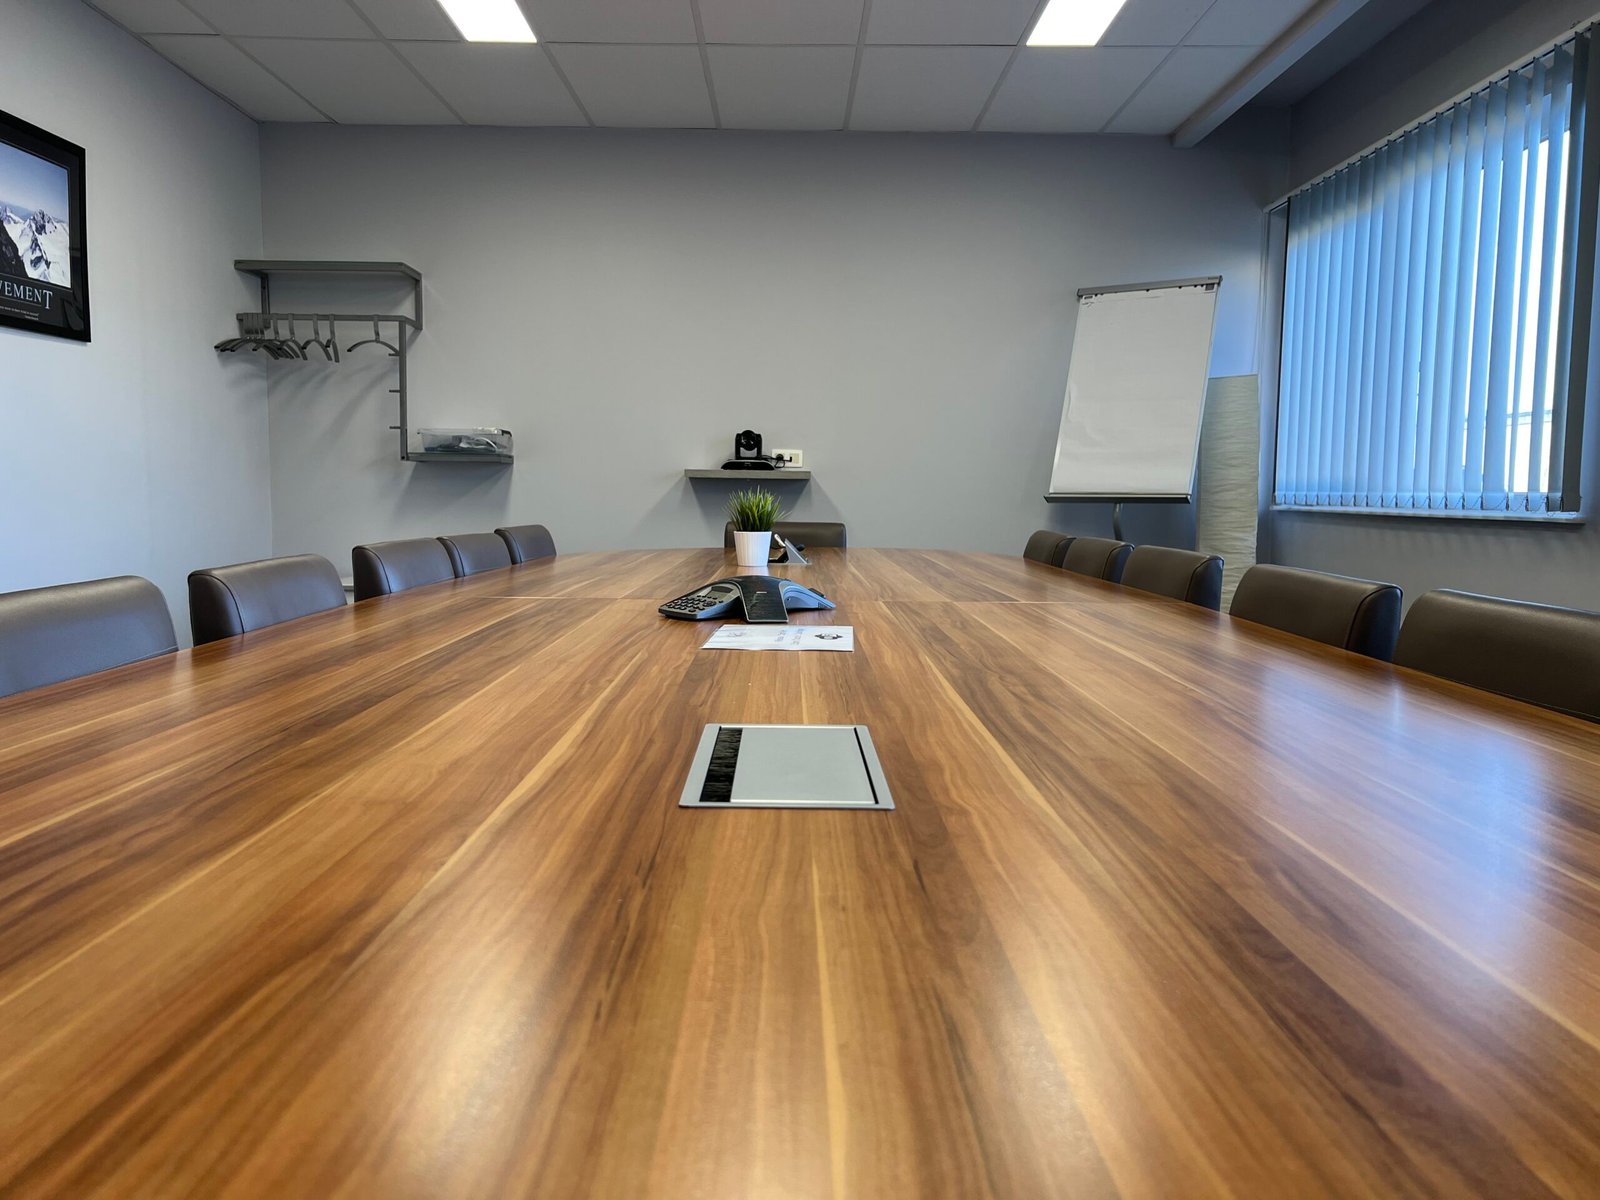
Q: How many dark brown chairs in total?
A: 11